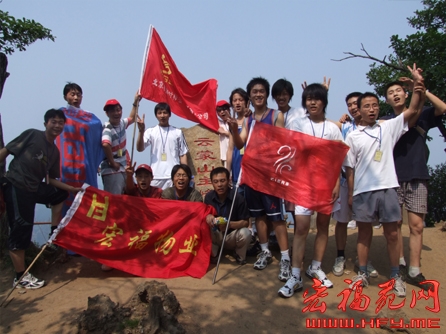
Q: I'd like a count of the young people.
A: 15